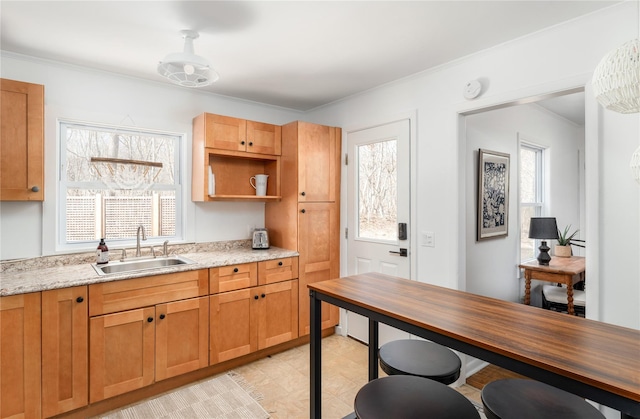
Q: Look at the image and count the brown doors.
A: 11